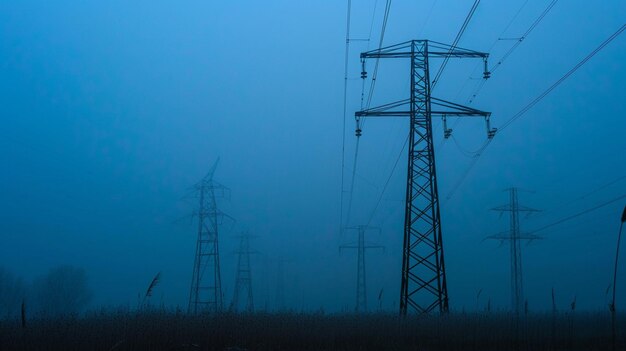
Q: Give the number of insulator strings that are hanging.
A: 5